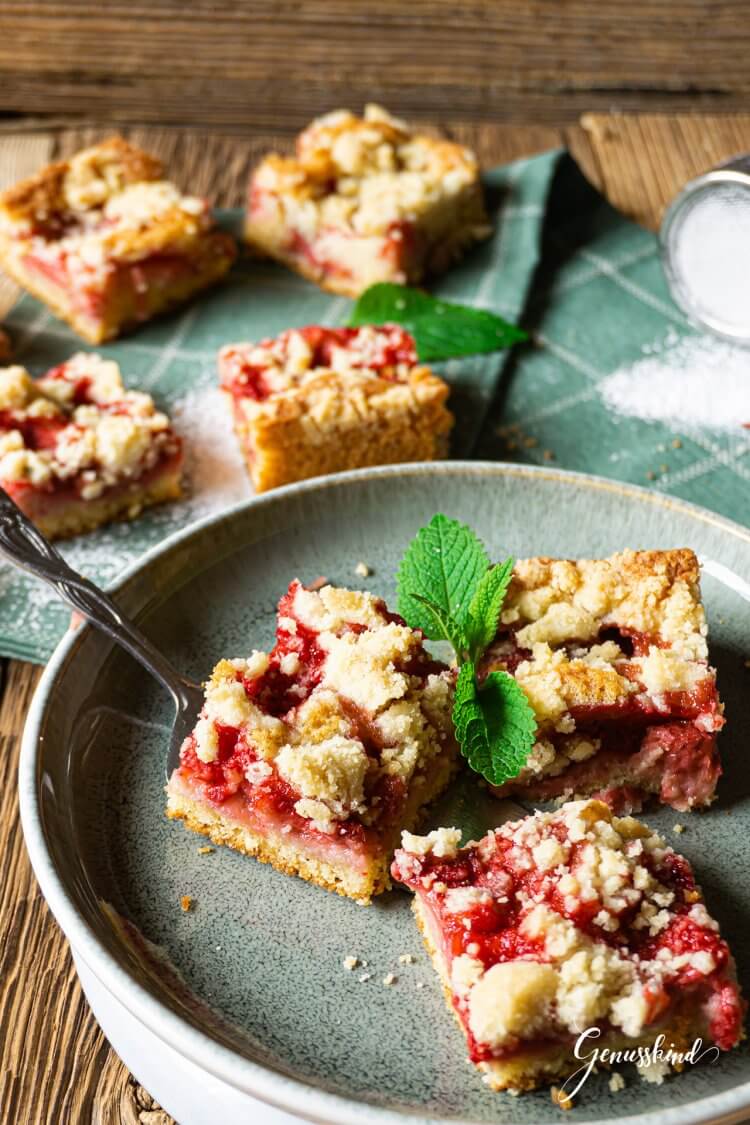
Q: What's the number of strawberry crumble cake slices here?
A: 7